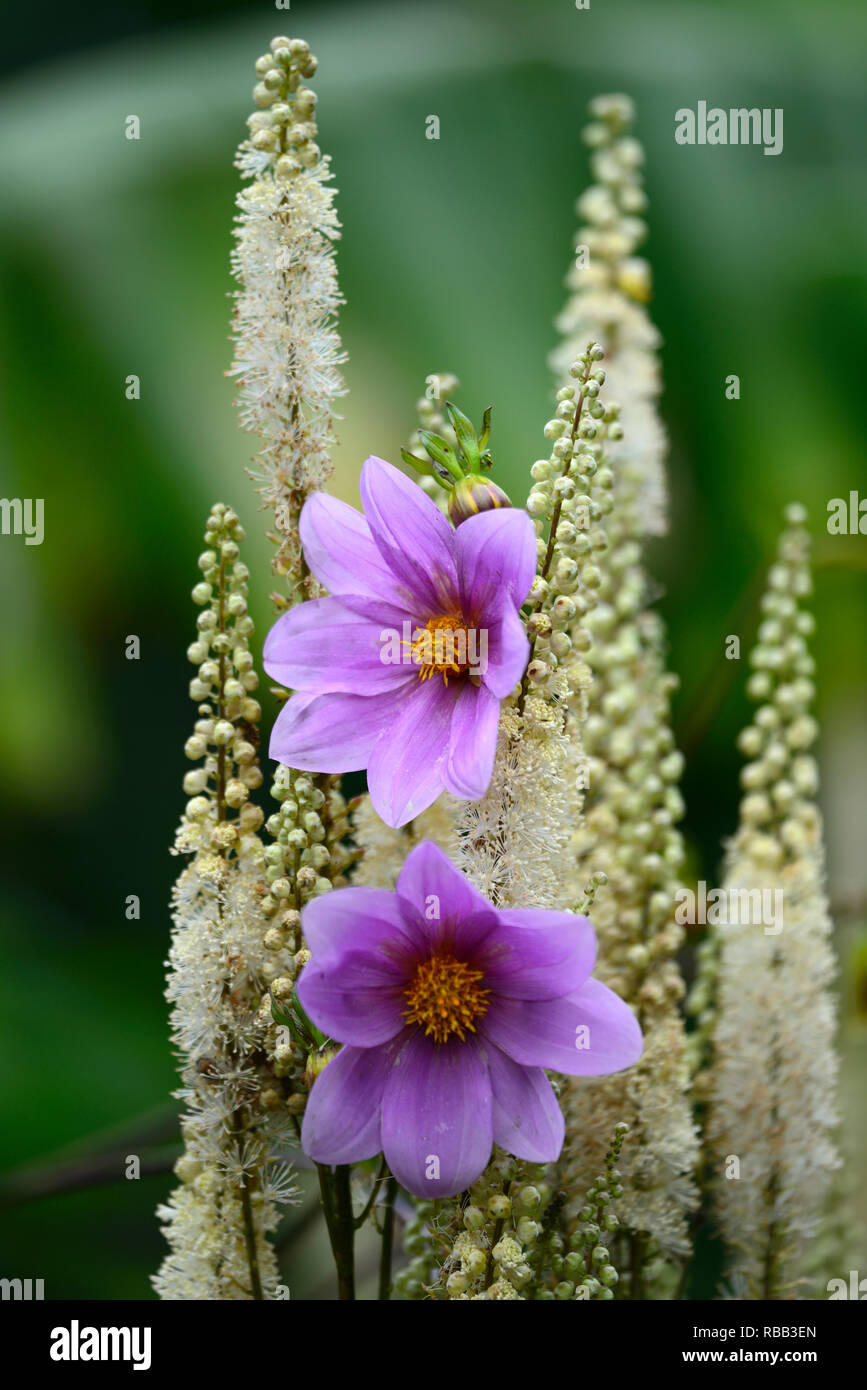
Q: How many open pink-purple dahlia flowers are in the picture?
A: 2